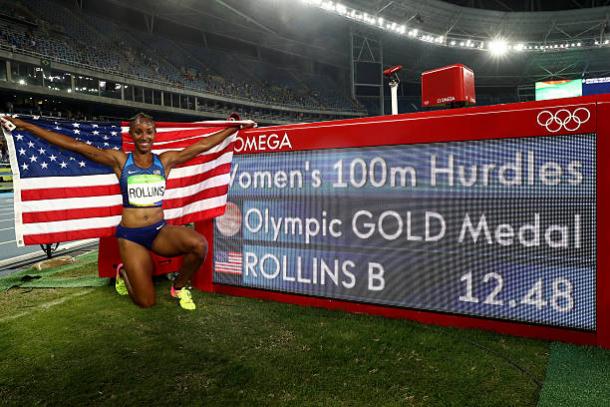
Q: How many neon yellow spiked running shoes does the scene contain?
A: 2